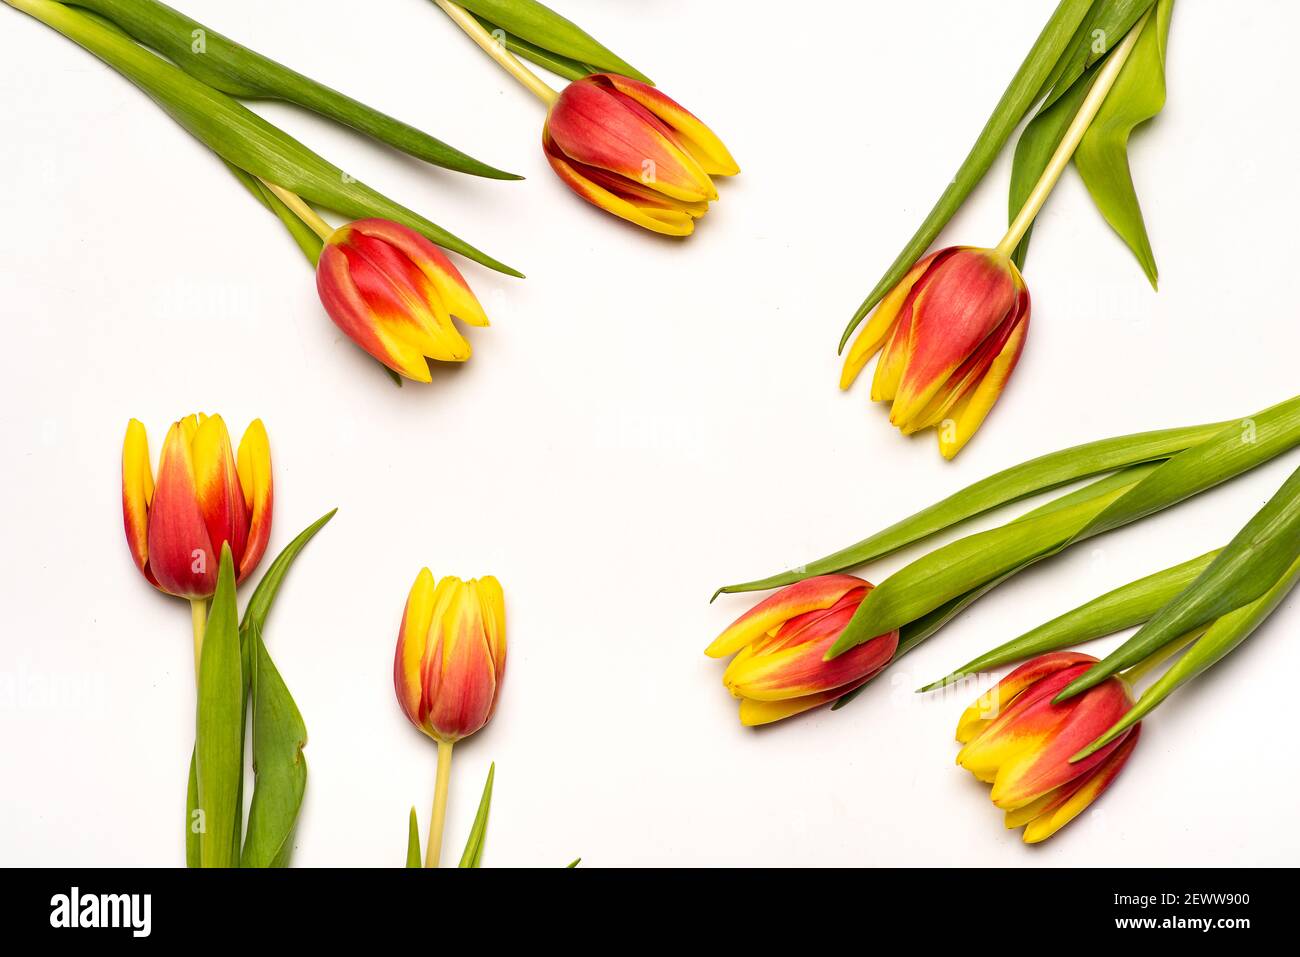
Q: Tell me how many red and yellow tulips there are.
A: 7